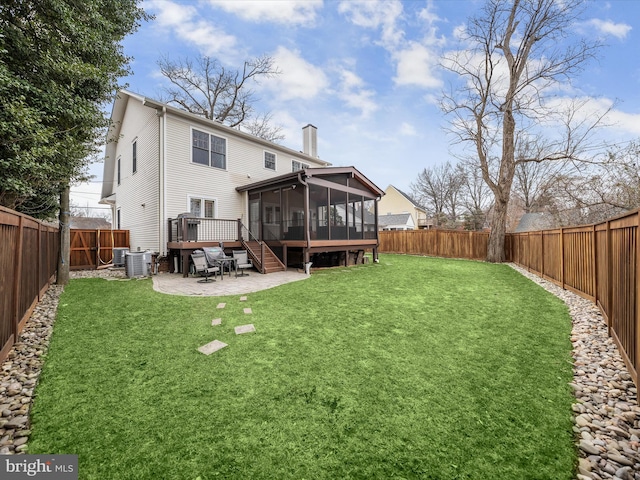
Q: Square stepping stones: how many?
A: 6